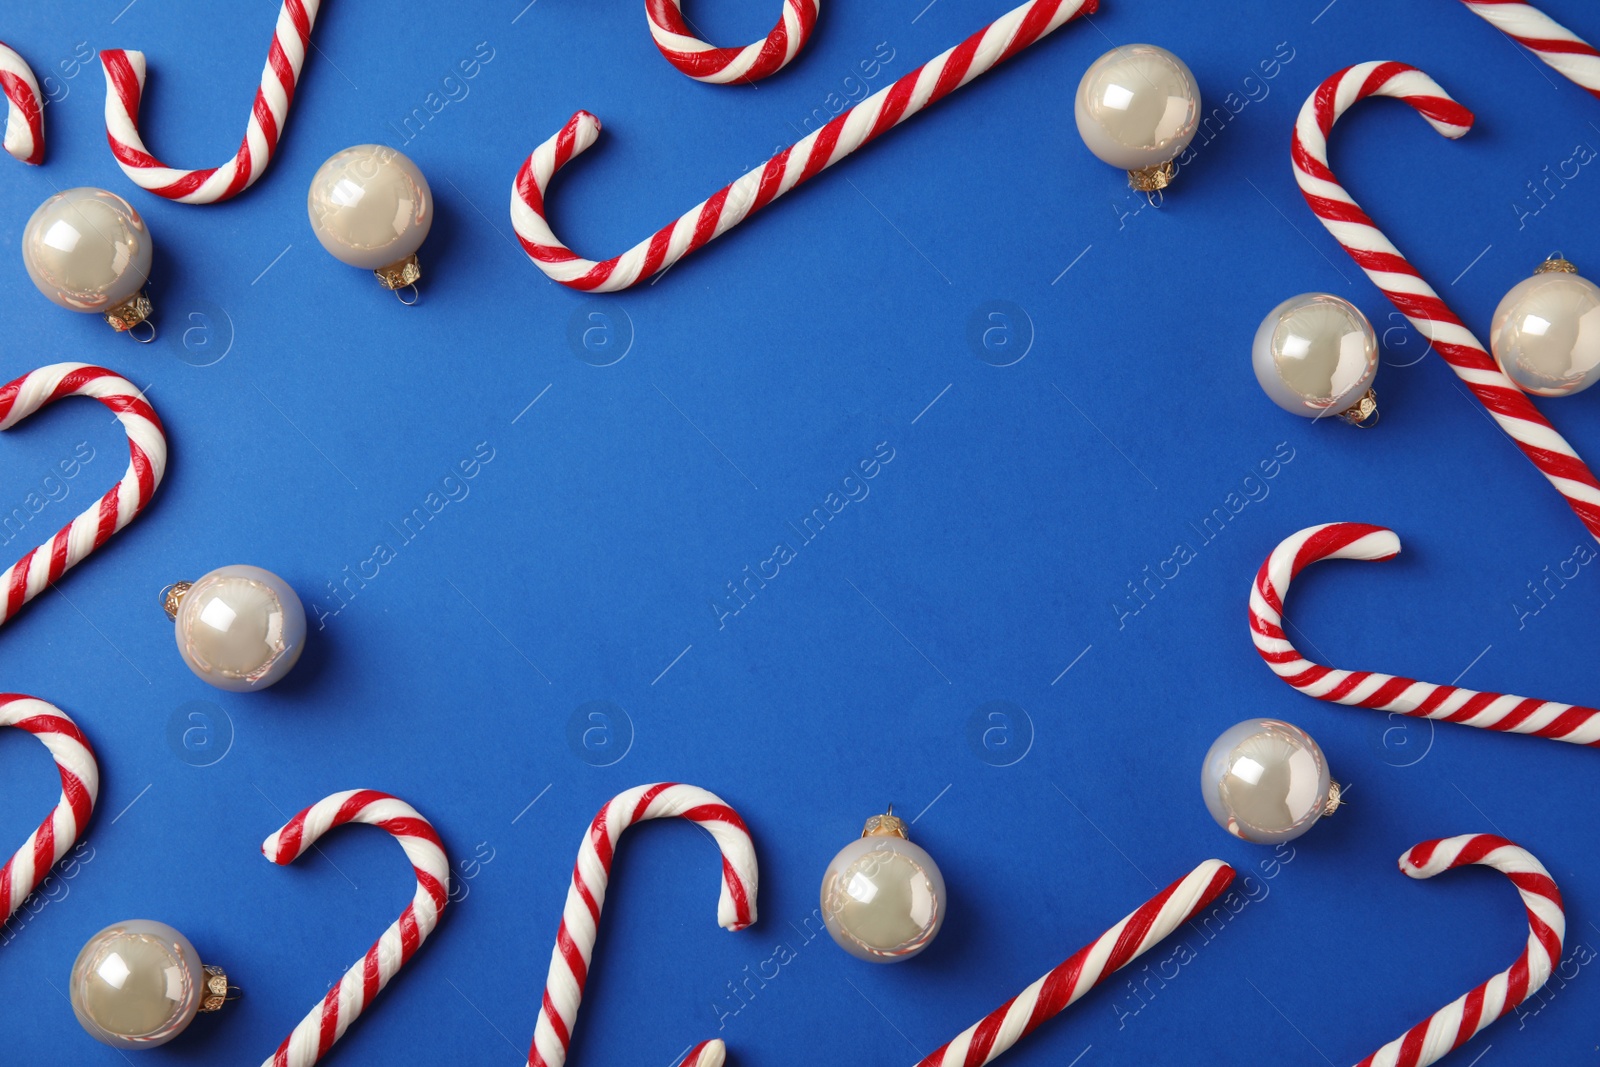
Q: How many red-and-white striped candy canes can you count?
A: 14